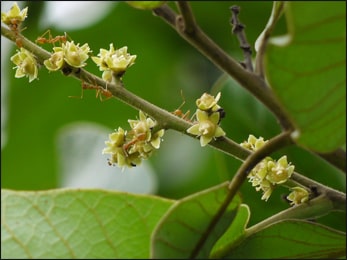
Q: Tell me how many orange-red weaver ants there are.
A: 5